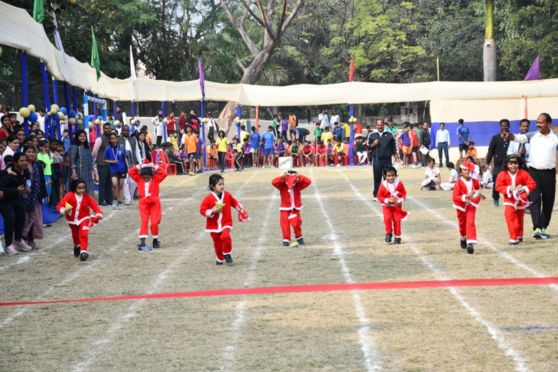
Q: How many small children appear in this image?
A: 7